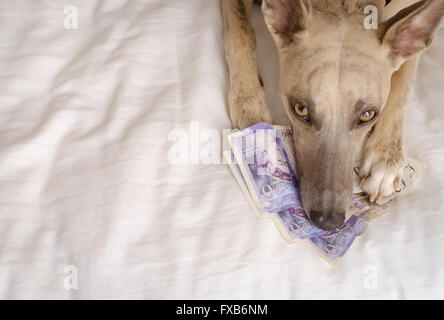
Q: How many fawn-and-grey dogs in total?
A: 1